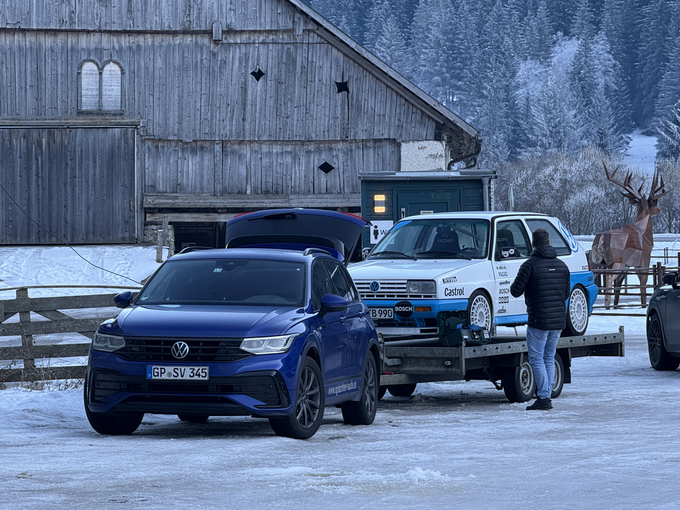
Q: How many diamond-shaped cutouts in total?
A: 3